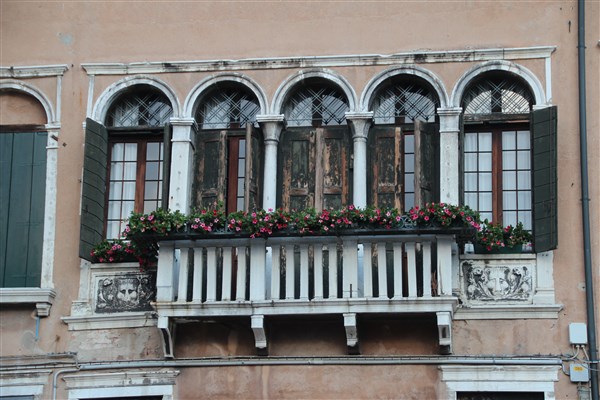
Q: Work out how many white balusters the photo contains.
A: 15